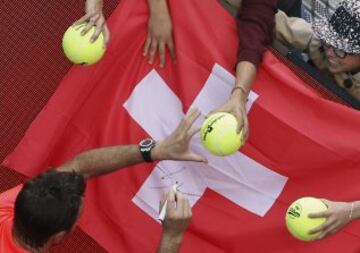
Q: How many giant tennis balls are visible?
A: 3